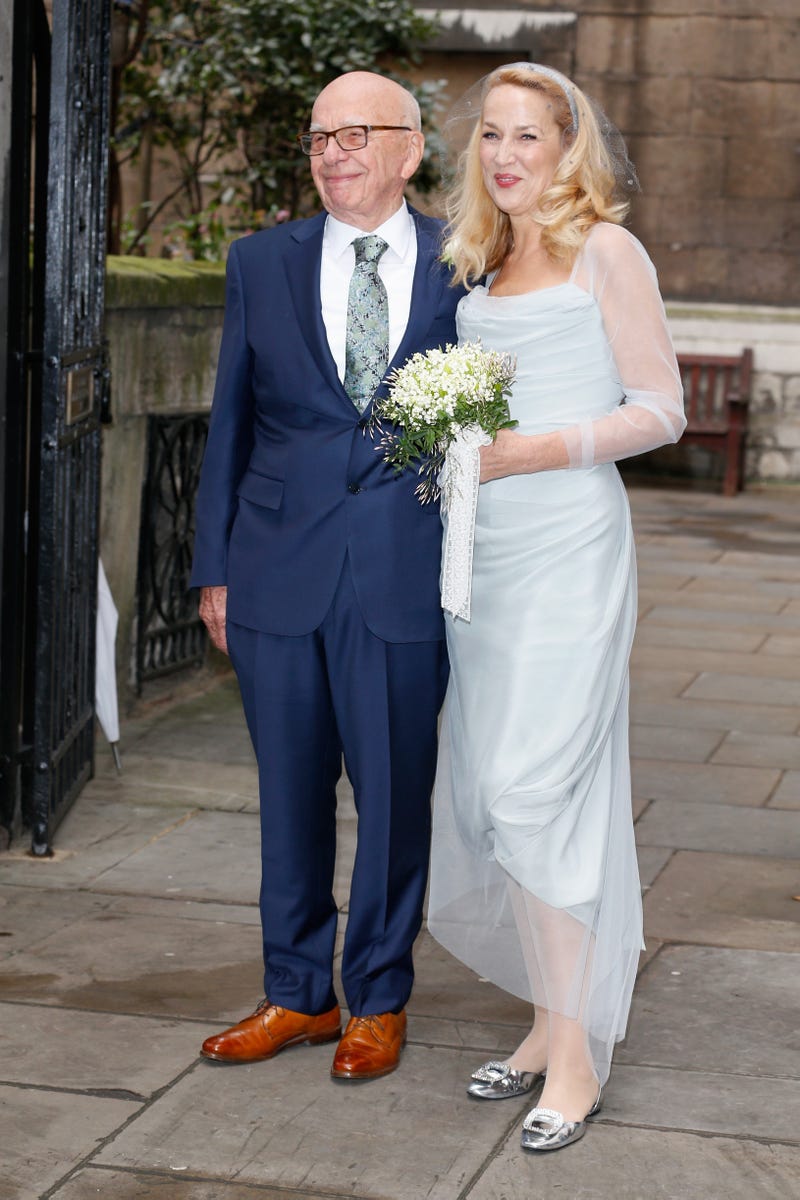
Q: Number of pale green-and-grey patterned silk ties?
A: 1